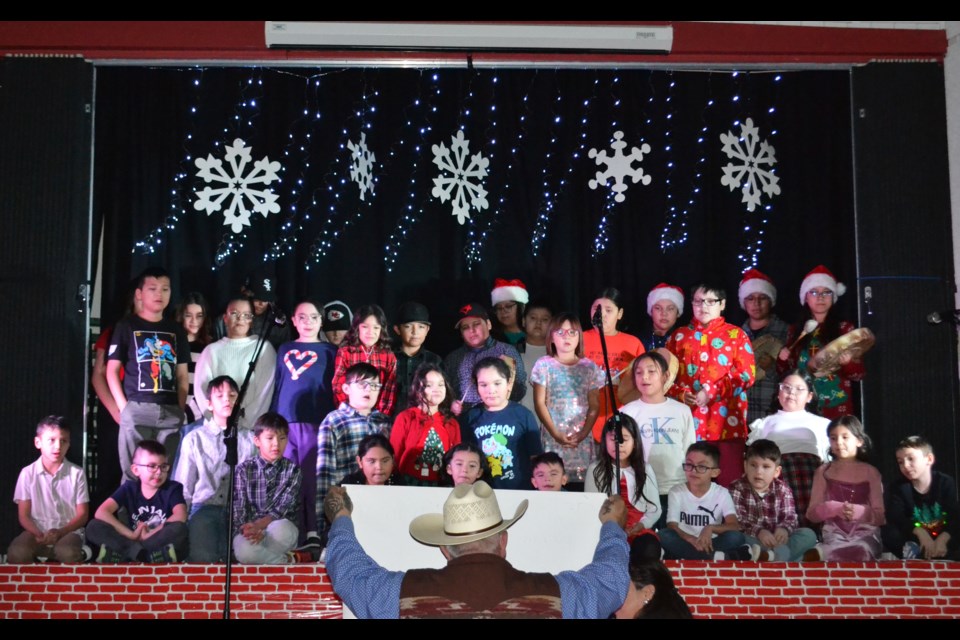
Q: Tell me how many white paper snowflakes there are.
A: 5